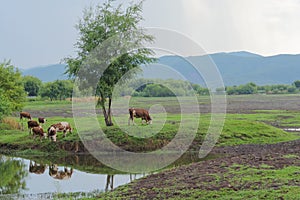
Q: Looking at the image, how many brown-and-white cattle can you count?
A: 7